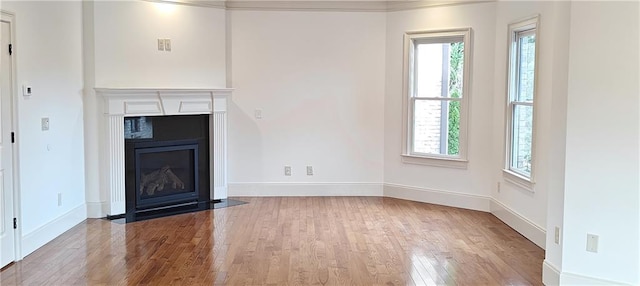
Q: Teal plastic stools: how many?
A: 0